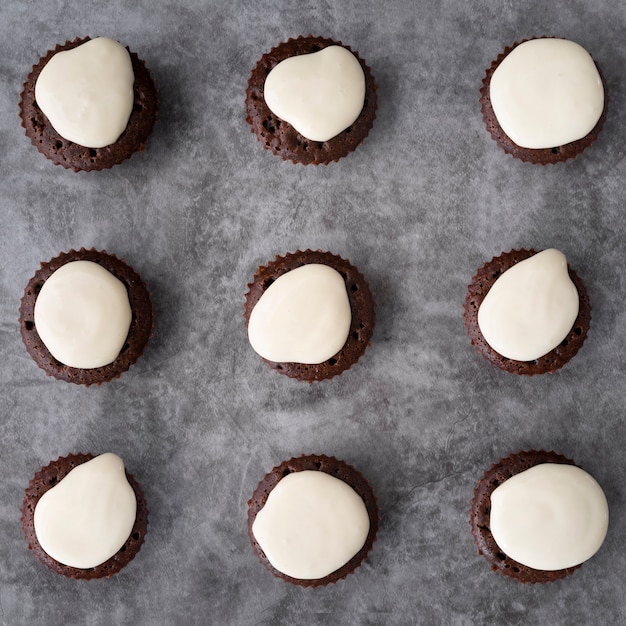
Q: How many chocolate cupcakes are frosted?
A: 9